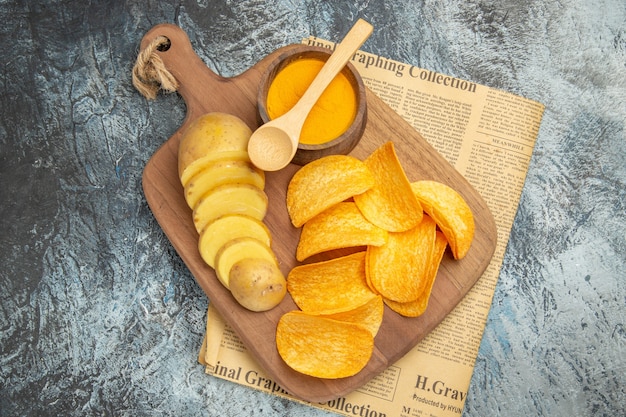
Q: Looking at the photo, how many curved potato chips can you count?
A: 9